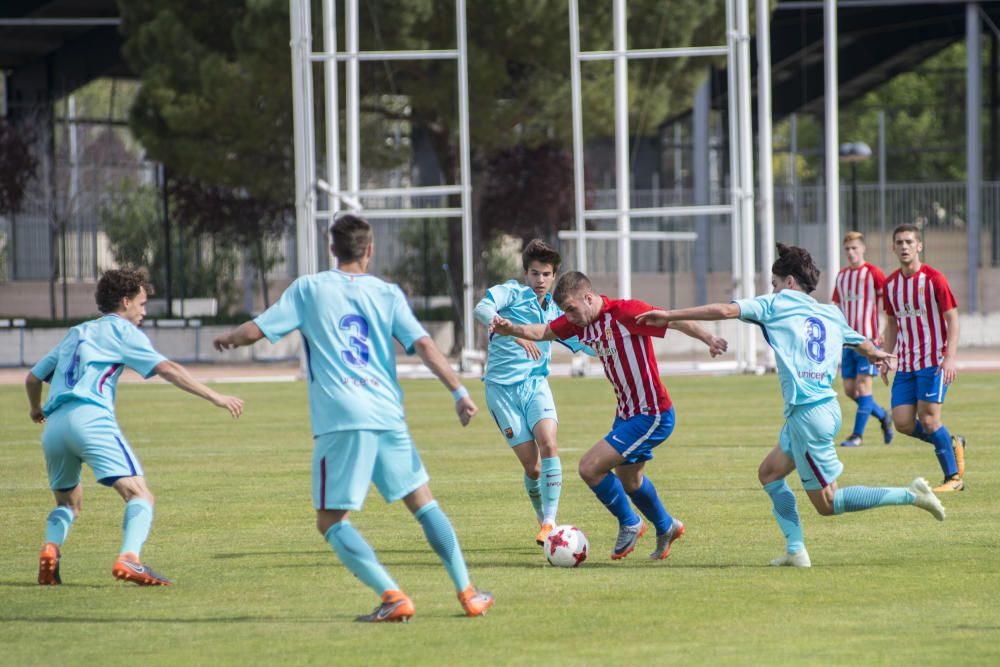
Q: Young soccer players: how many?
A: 7